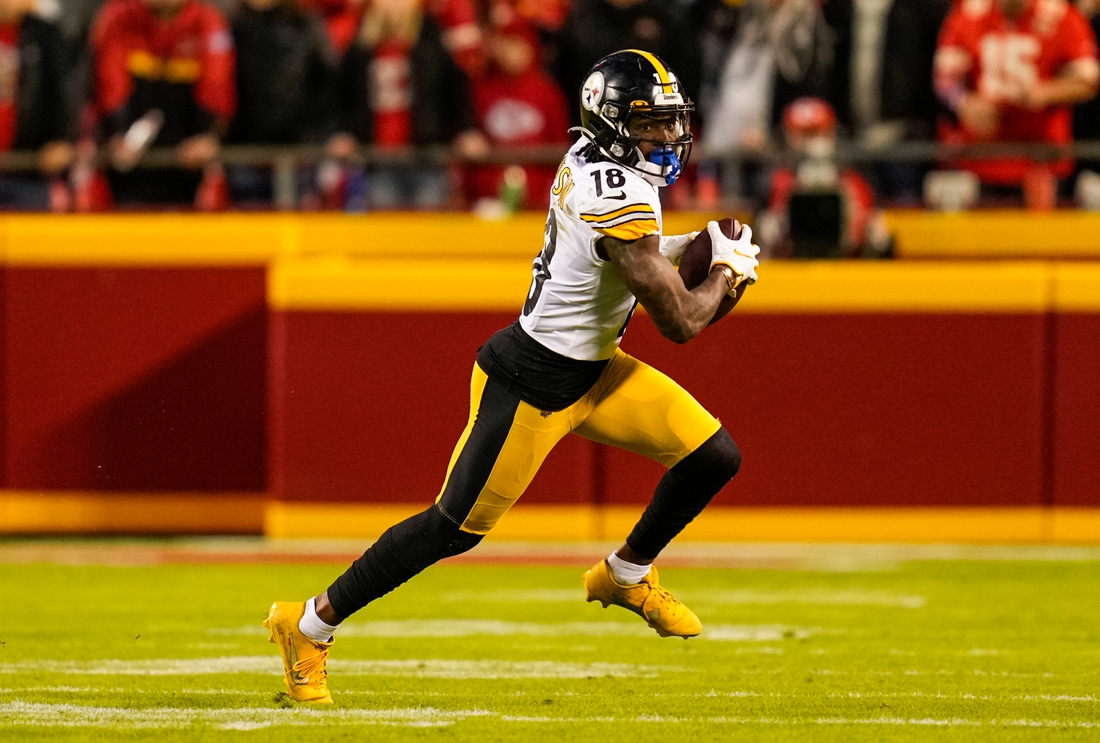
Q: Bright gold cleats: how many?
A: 2